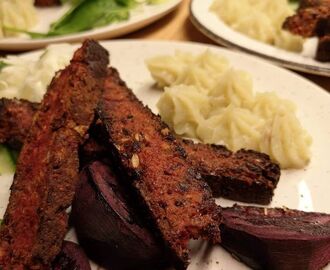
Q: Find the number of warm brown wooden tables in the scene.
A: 1